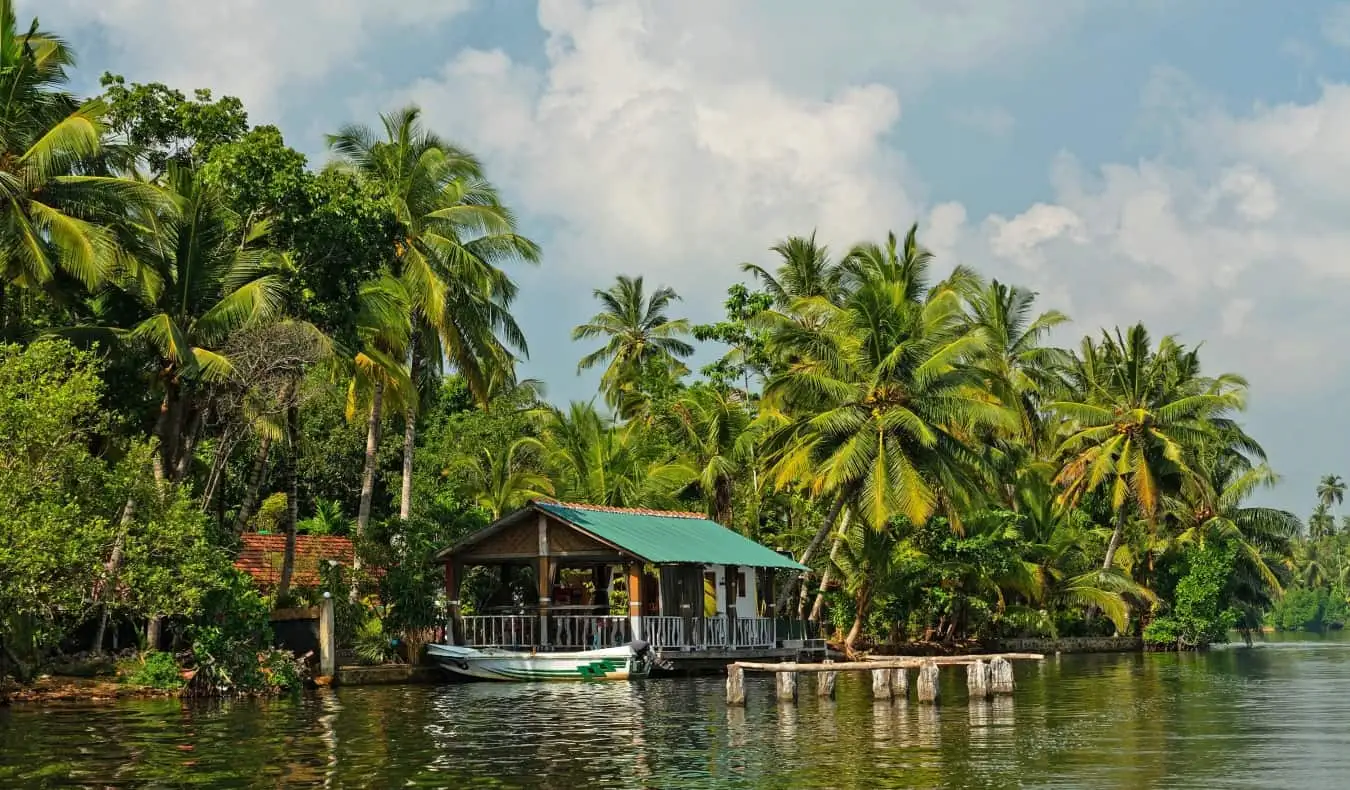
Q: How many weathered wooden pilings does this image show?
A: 8